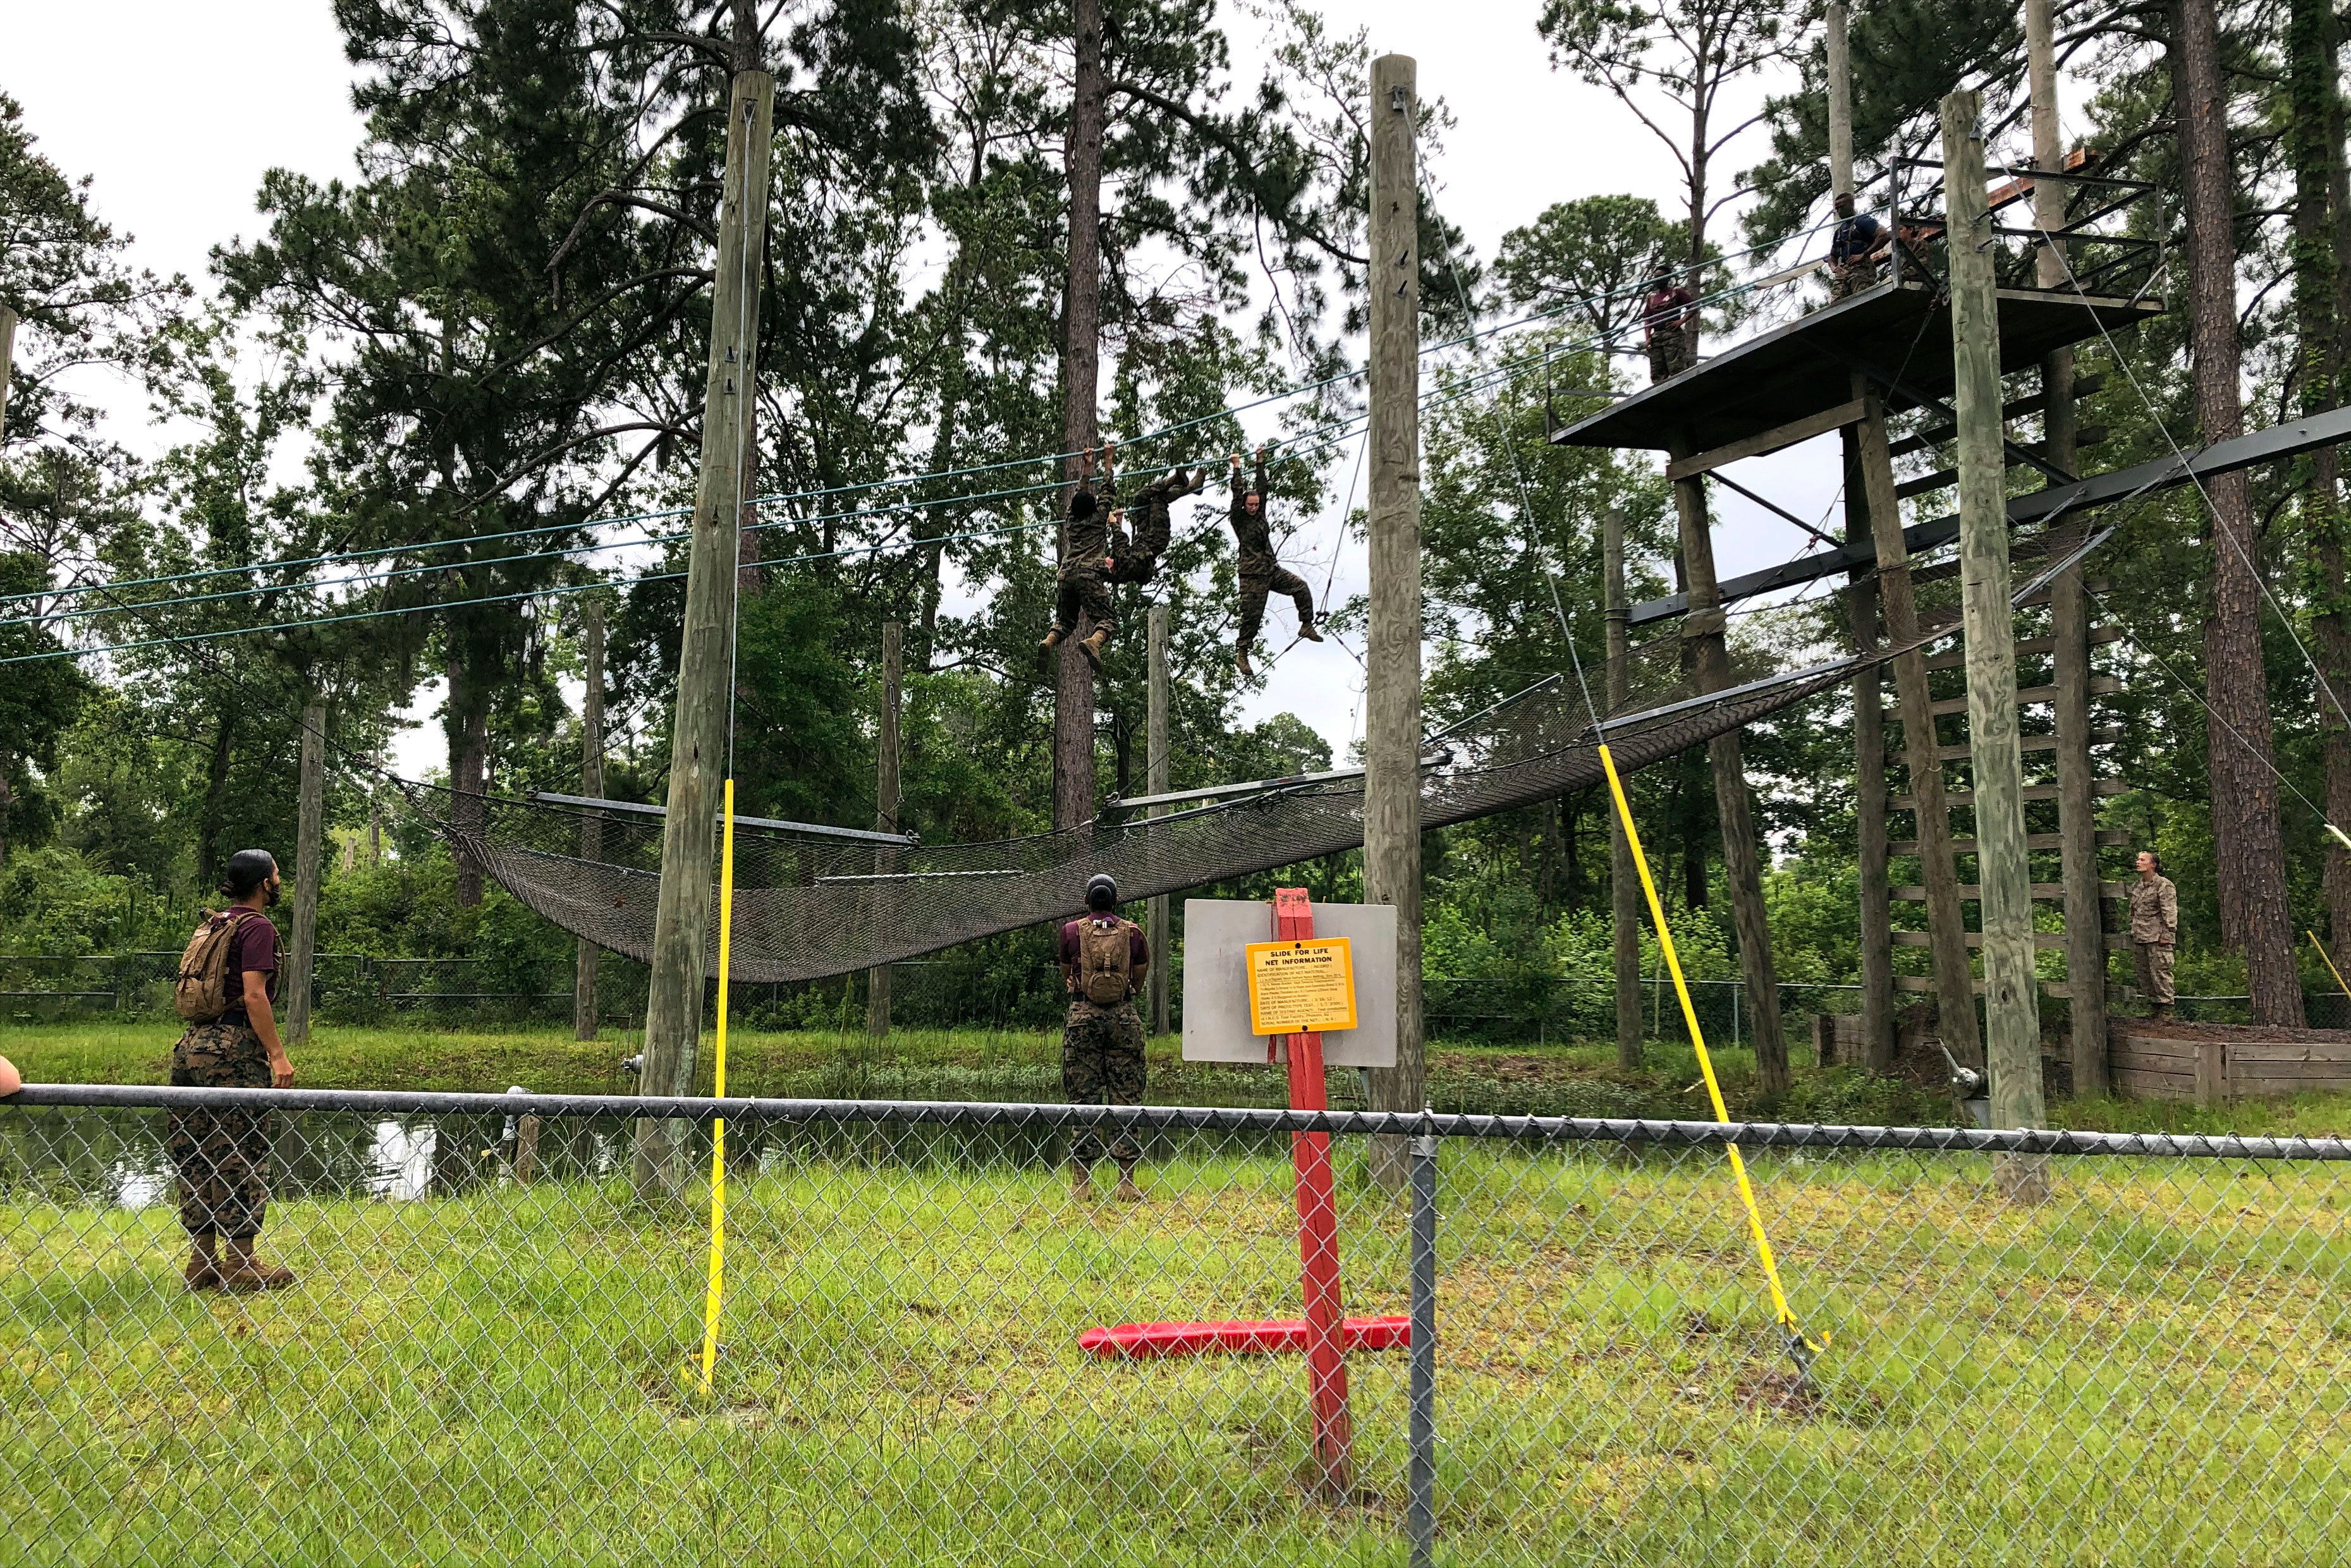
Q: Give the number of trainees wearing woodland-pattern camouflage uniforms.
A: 3